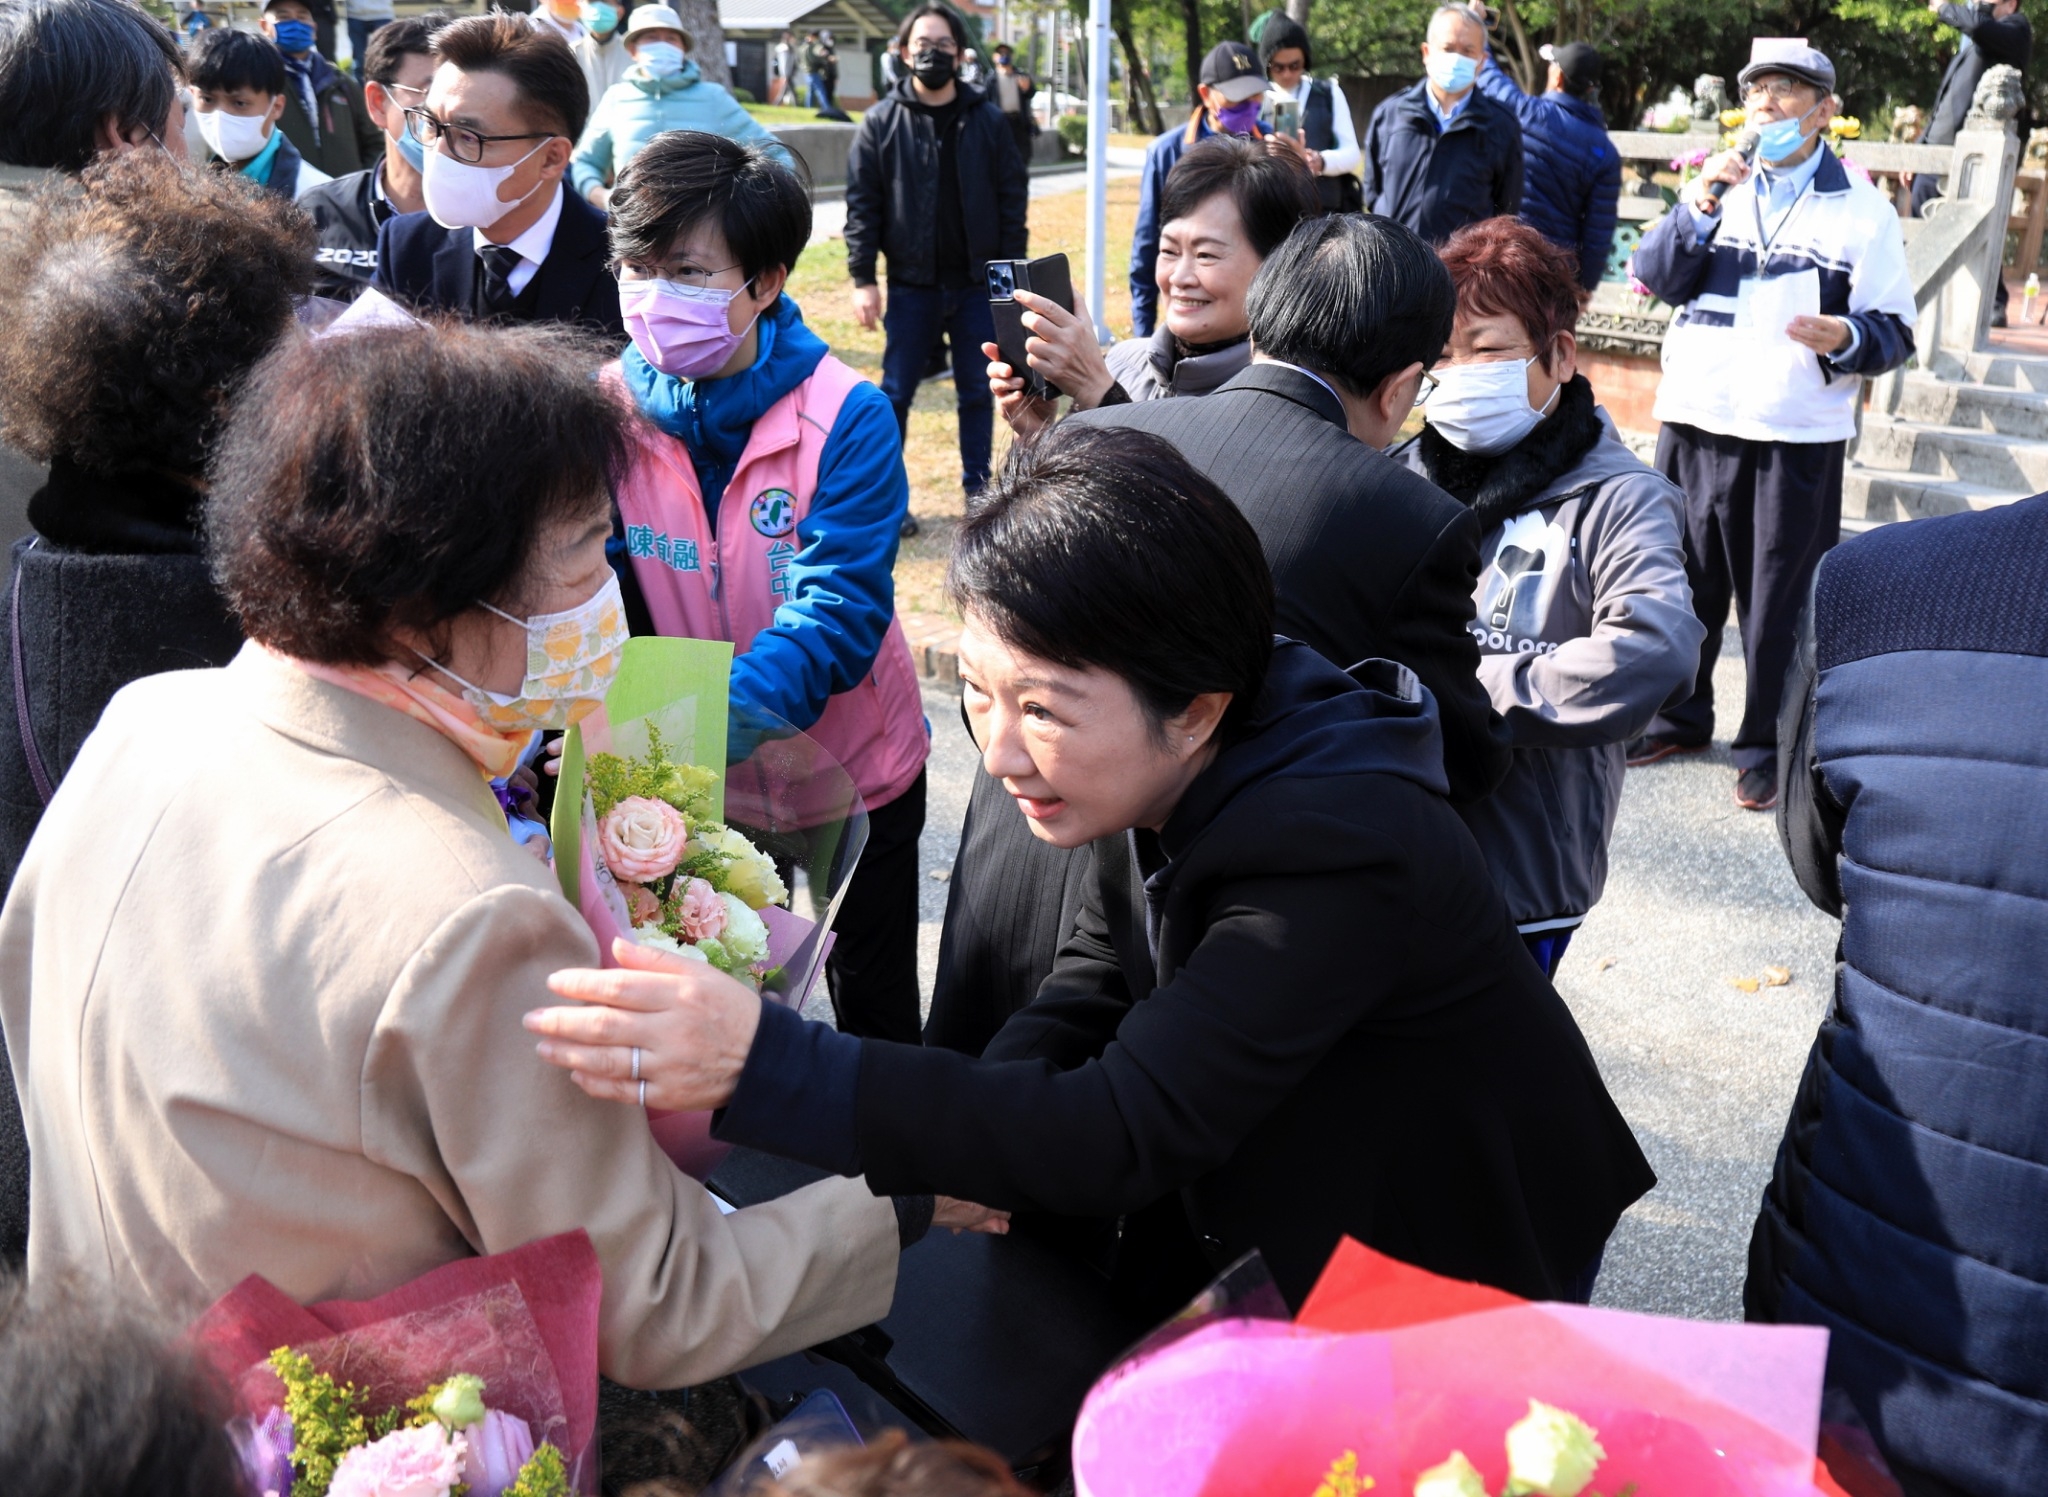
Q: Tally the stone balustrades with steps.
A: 1